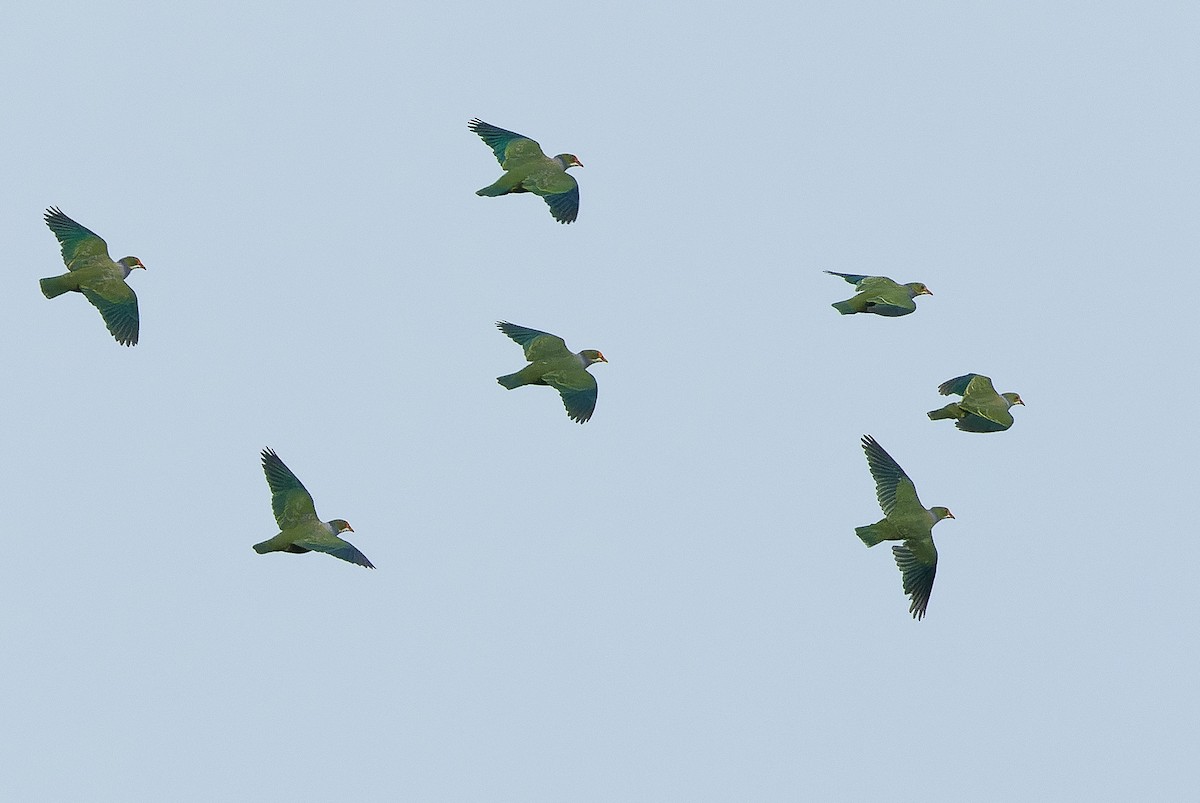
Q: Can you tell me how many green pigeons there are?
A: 7